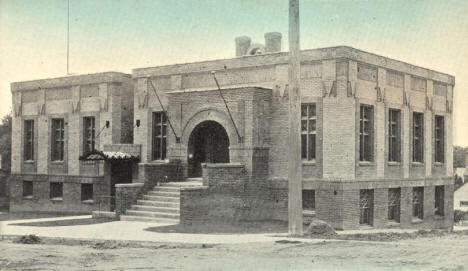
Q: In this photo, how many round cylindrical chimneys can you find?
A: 2